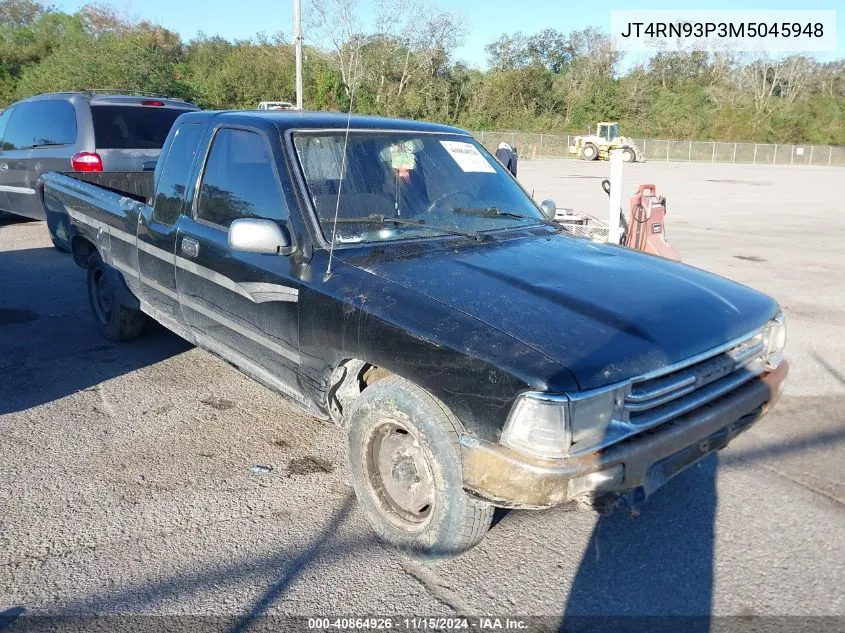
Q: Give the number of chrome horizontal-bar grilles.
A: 1